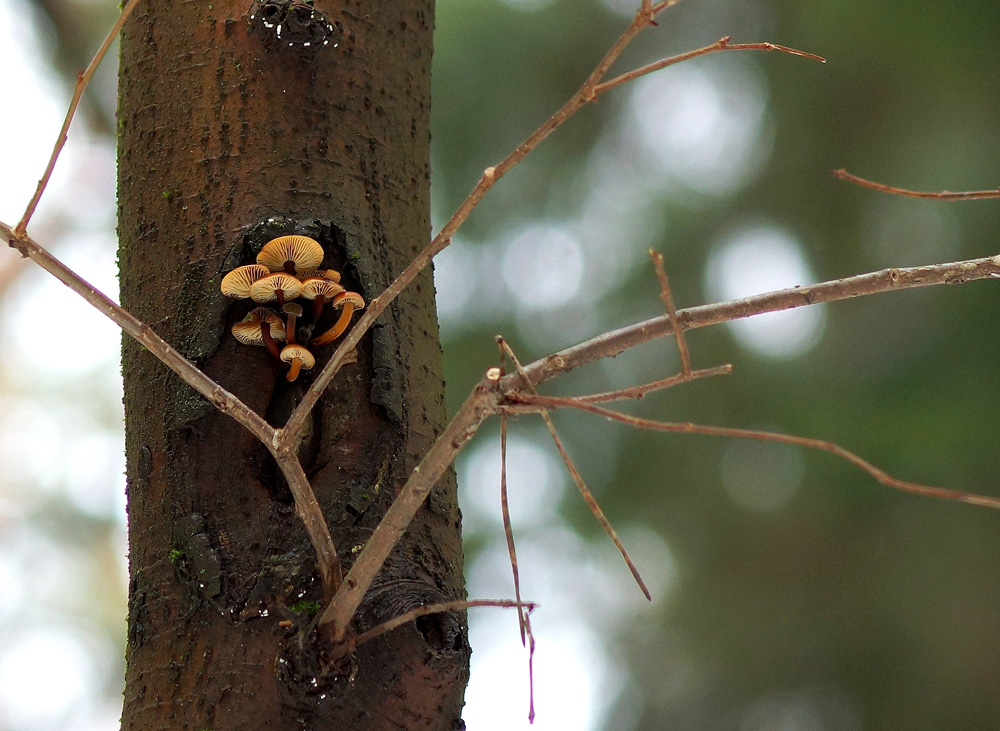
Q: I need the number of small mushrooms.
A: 9